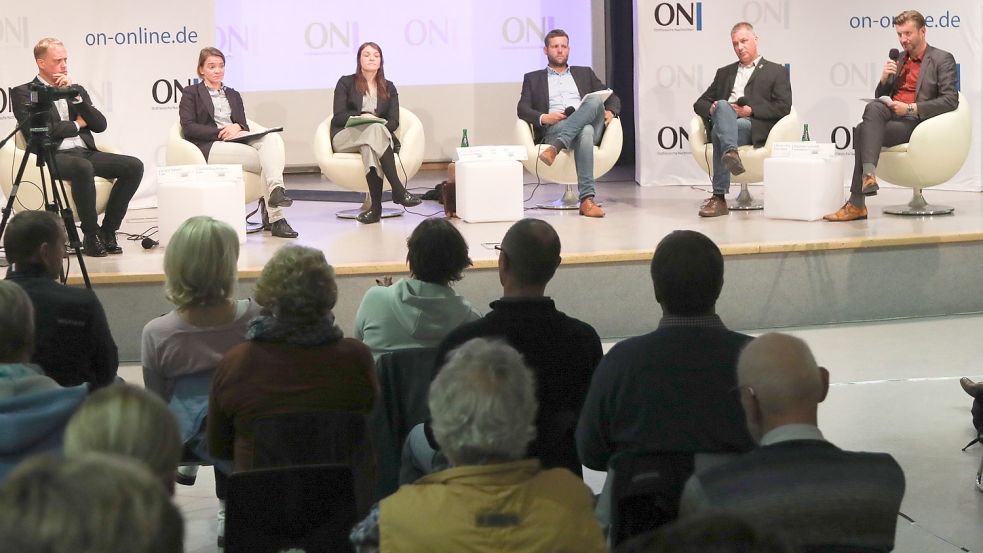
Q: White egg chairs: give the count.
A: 6